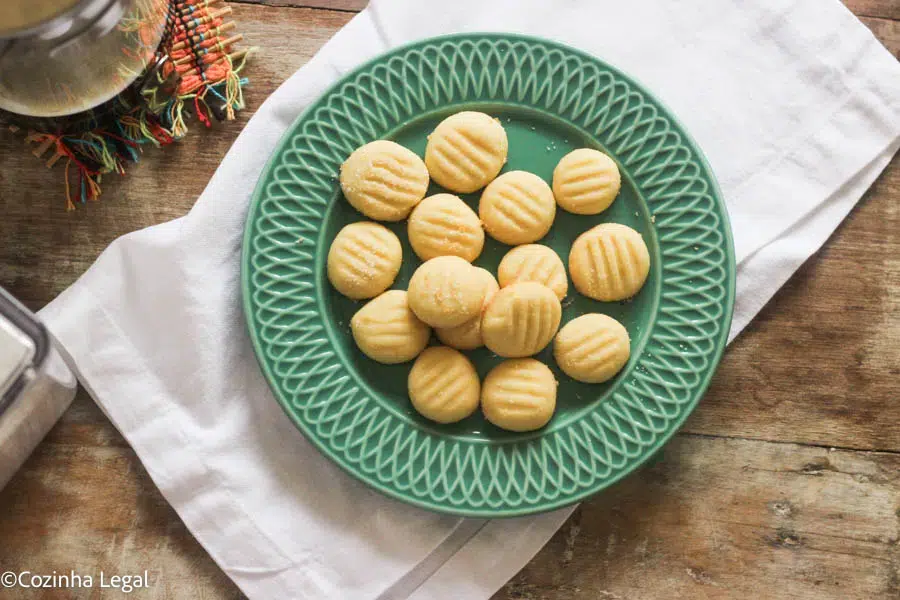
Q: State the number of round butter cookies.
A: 15